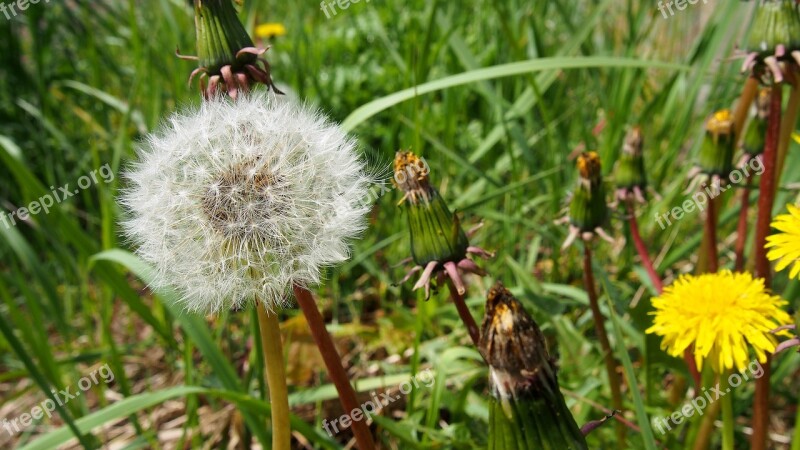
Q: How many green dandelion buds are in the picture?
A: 8